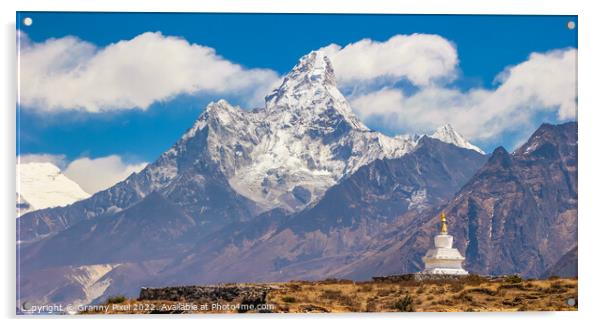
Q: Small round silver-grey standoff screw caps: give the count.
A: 4